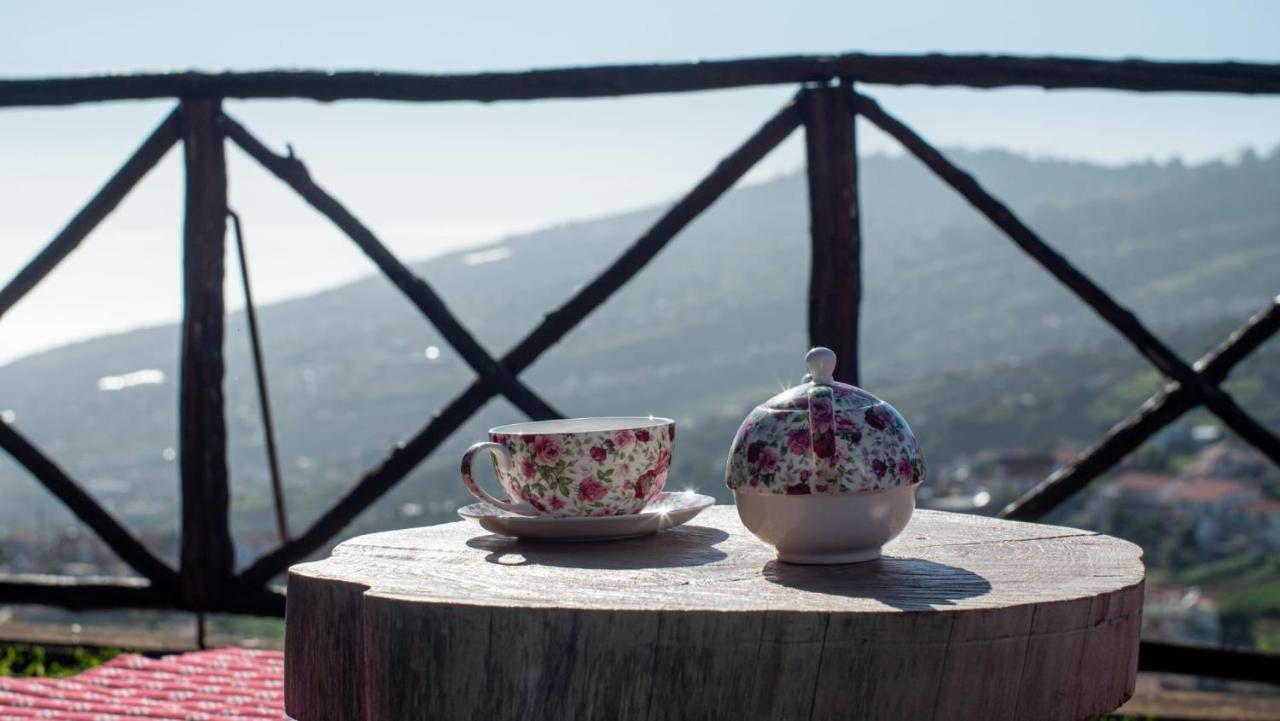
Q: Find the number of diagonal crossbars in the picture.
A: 6